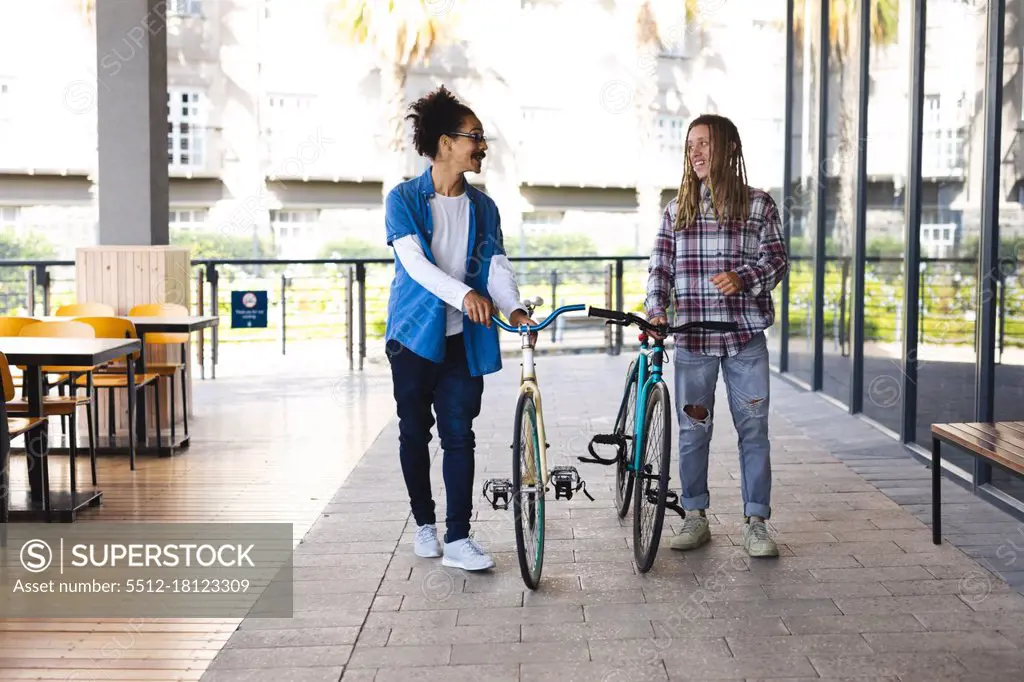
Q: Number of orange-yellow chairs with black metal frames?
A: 6